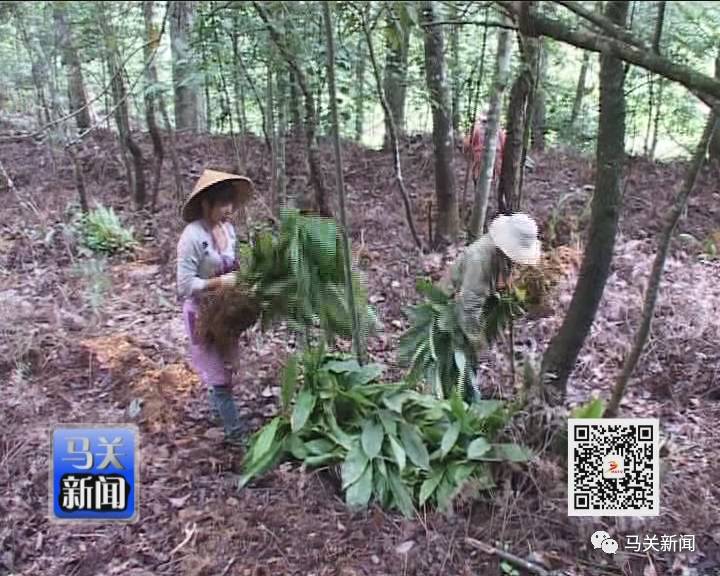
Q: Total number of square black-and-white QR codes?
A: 1